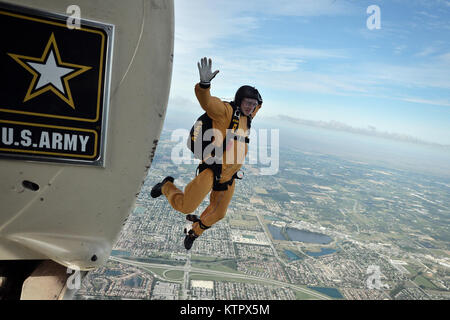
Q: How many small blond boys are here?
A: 0